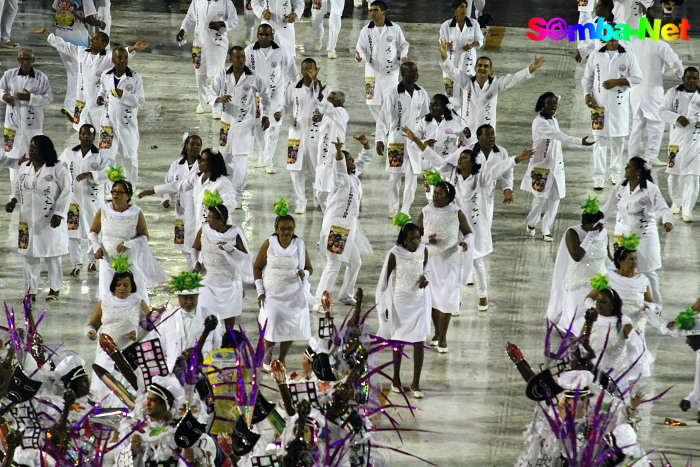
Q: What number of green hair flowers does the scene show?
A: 11